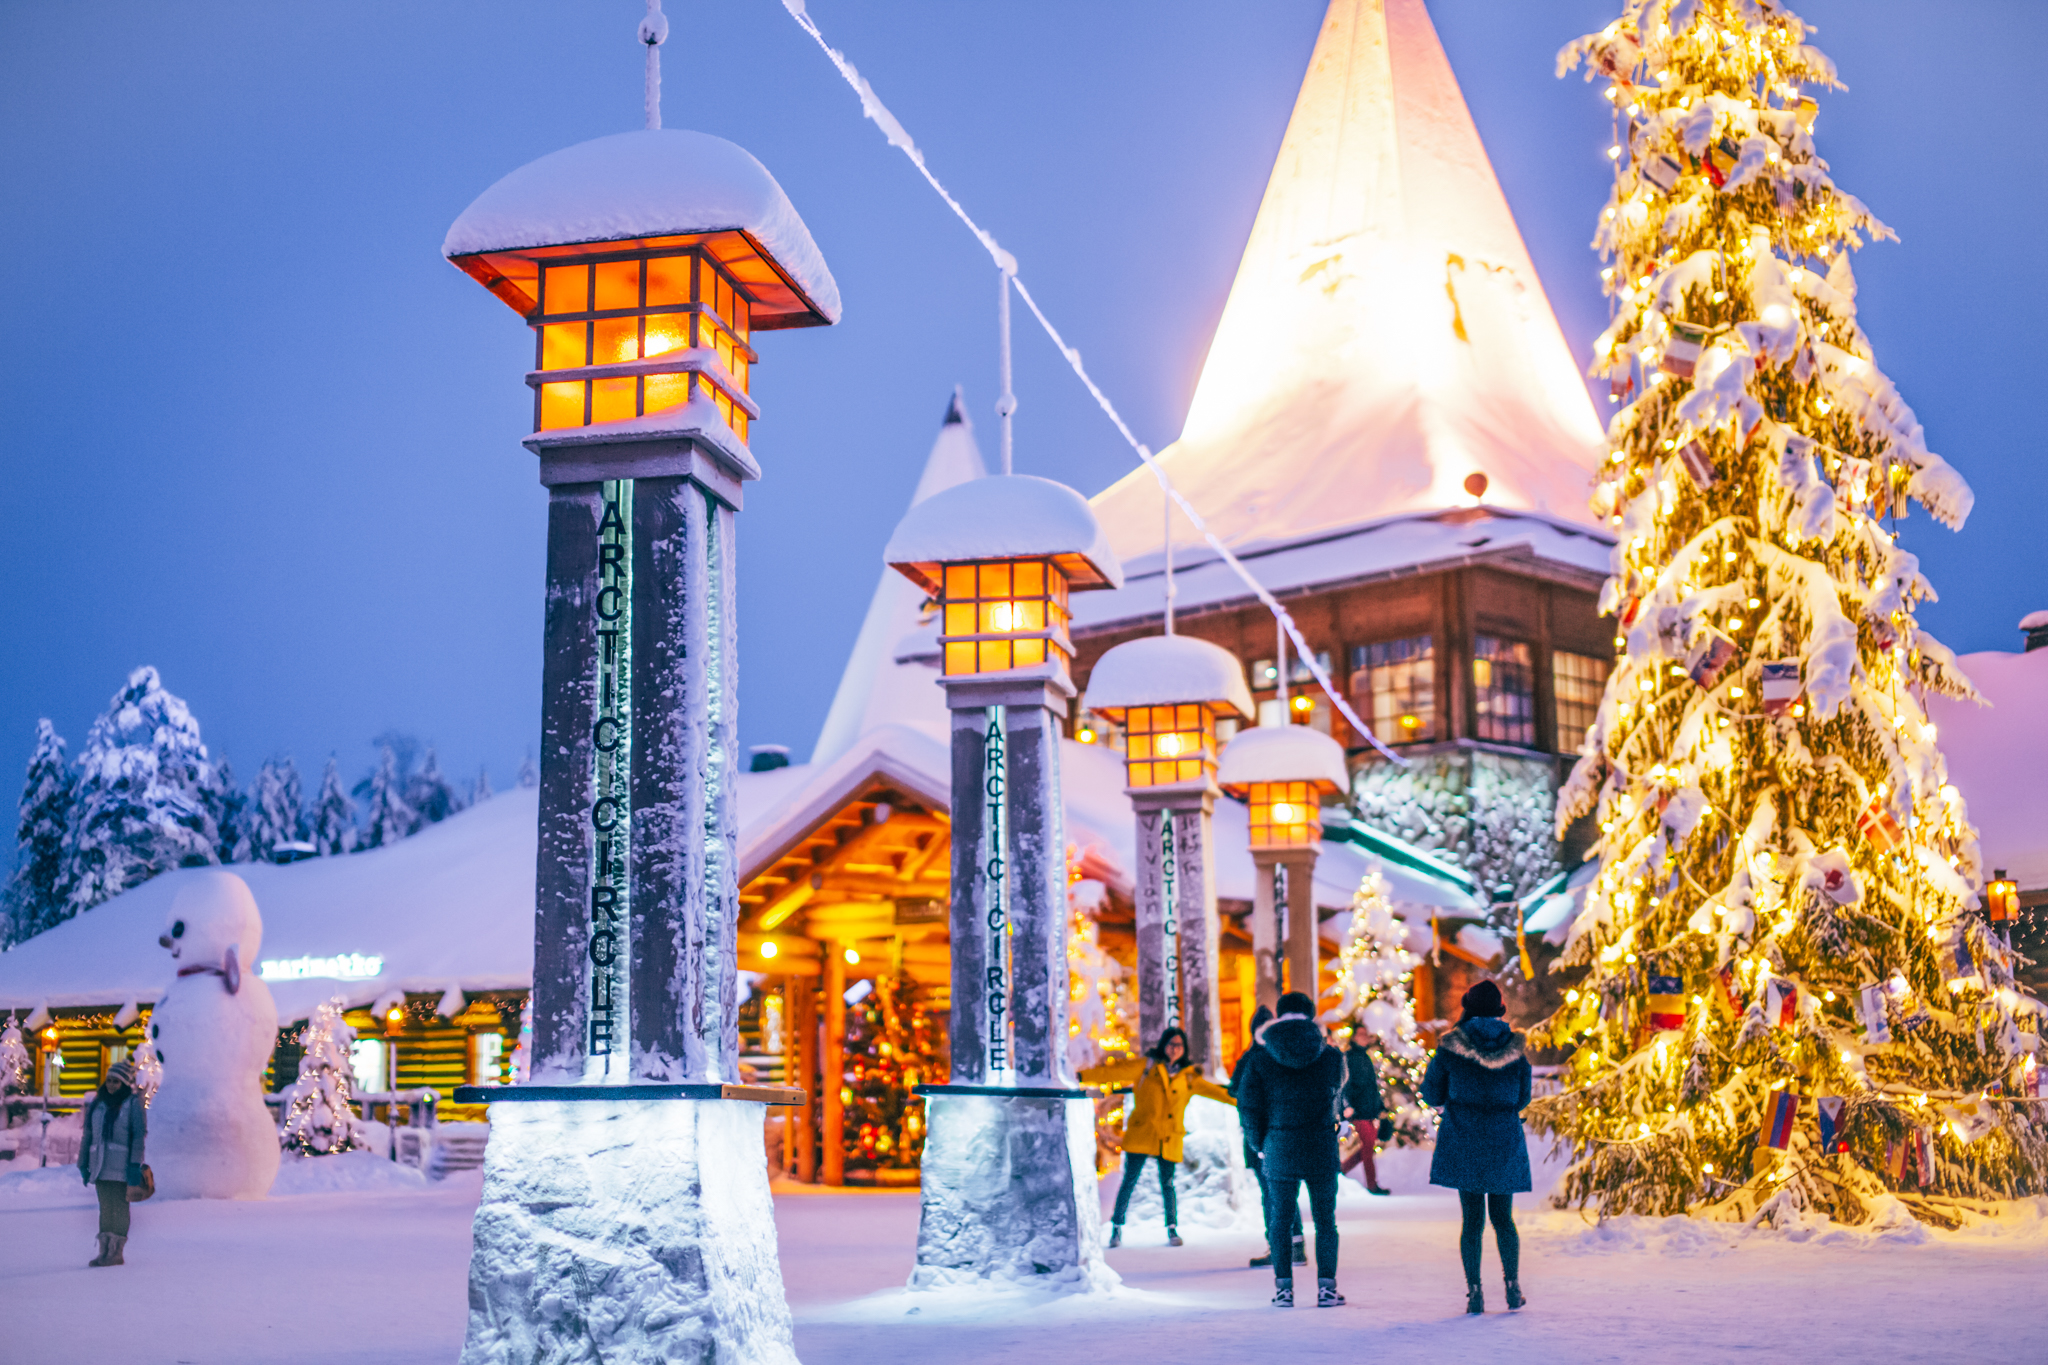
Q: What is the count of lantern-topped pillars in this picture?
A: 4